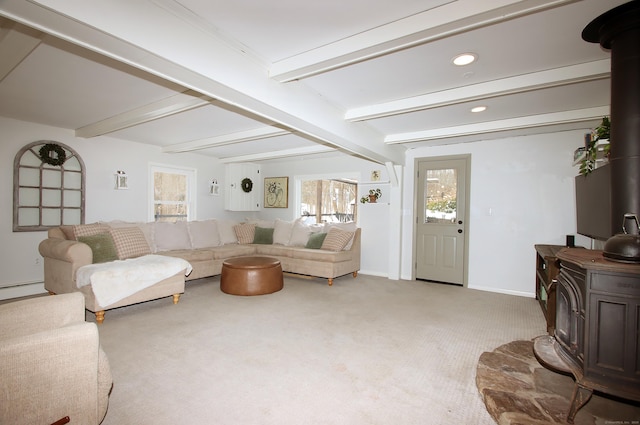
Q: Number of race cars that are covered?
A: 0